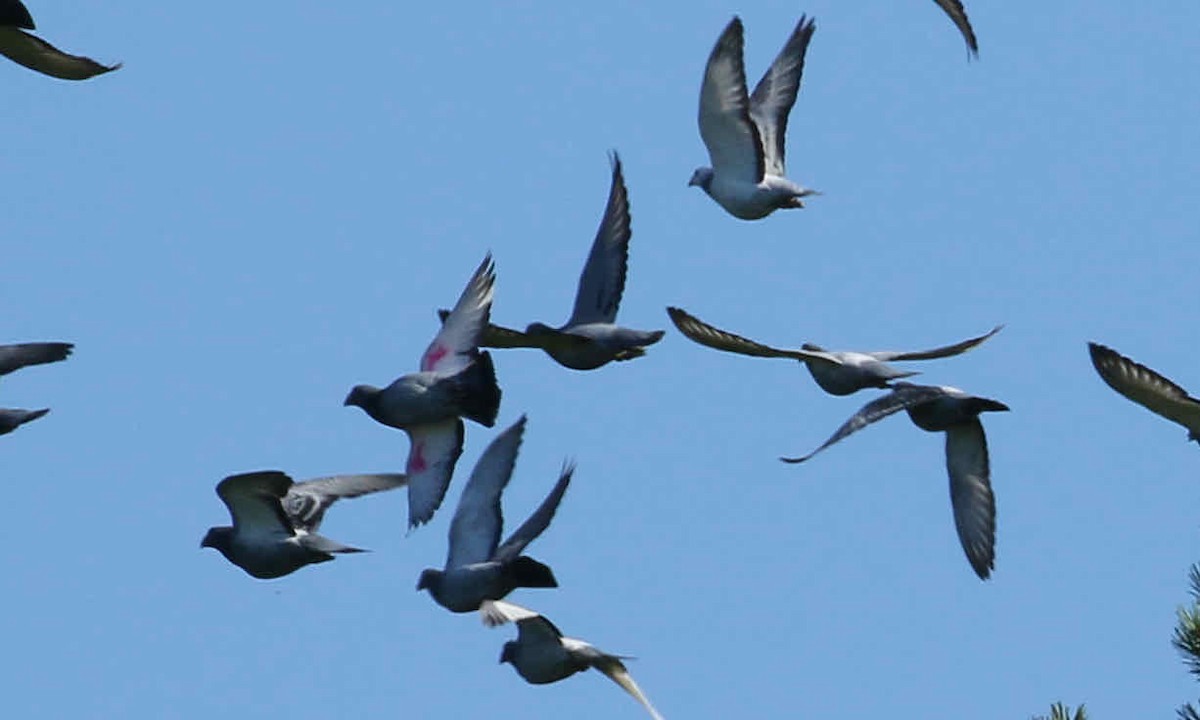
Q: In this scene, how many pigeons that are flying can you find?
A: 12